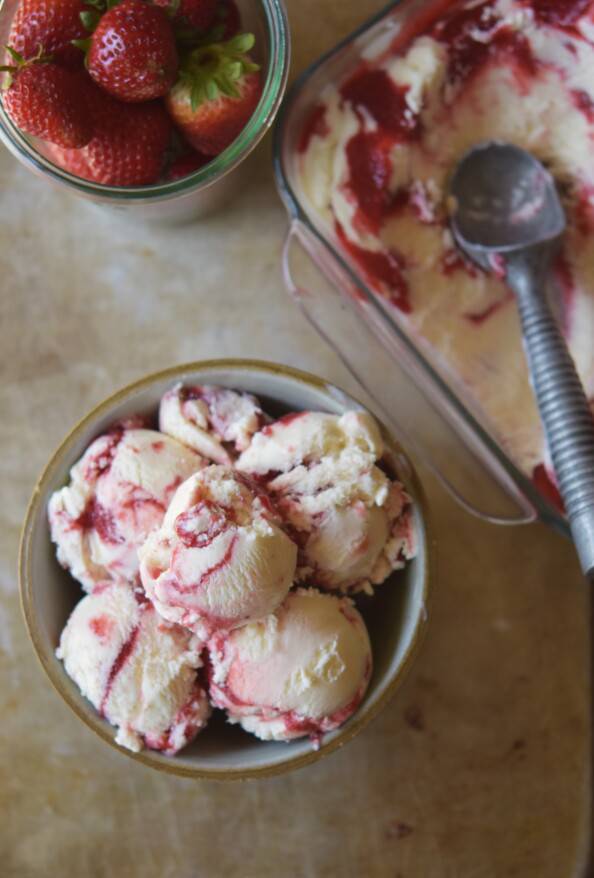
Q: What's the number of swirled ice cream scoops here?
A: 6